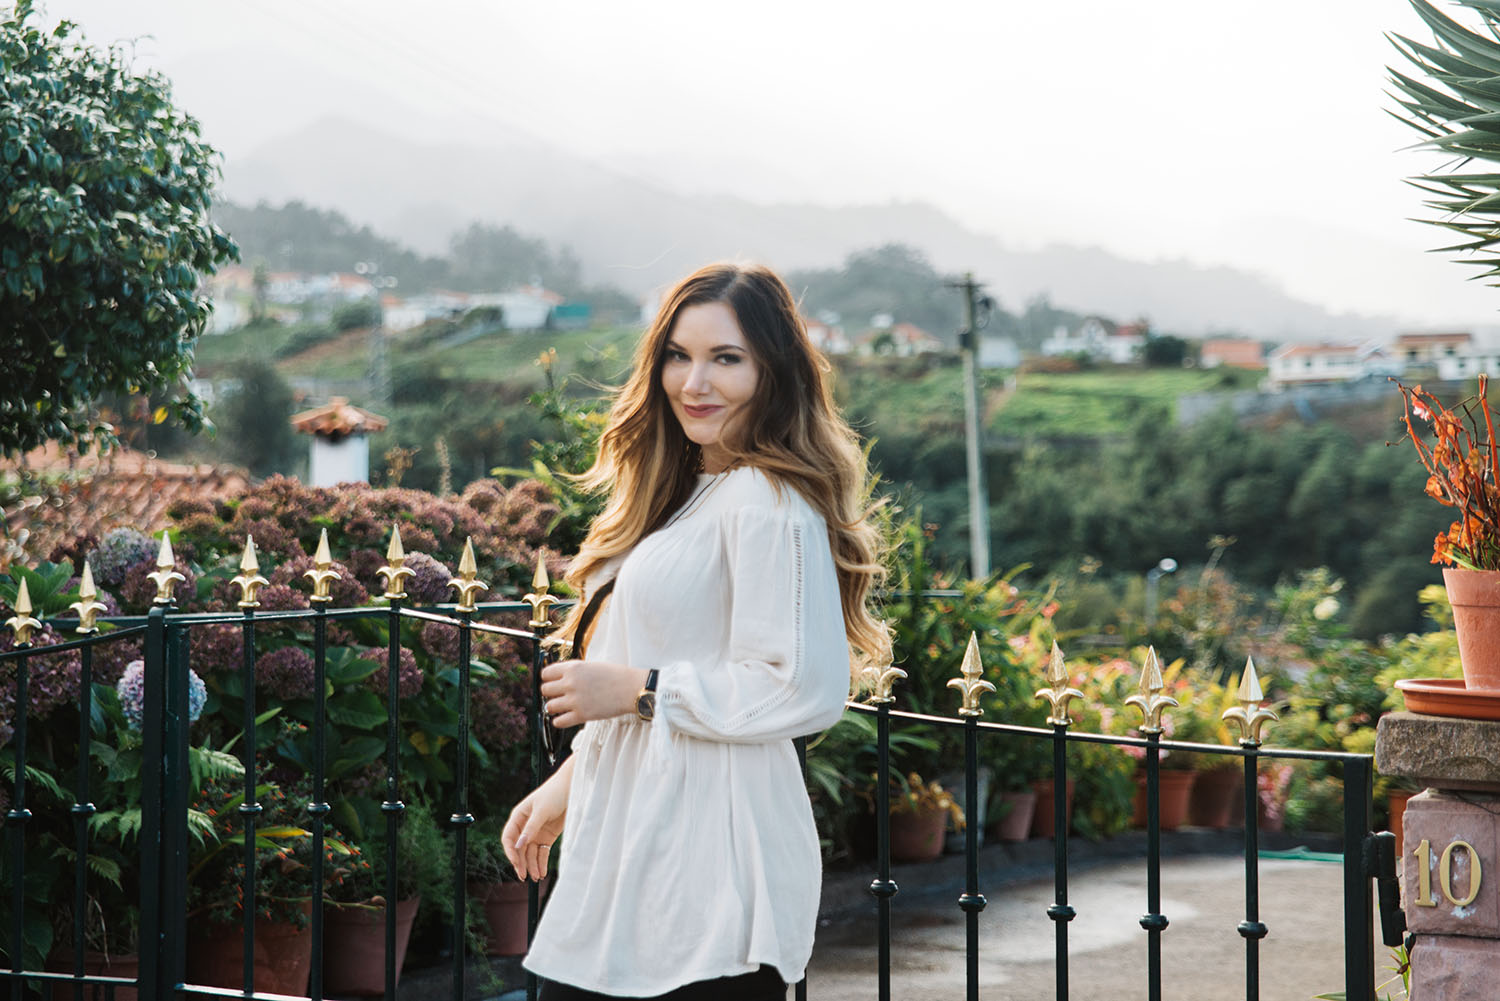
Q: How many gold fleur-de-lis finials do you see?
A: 13